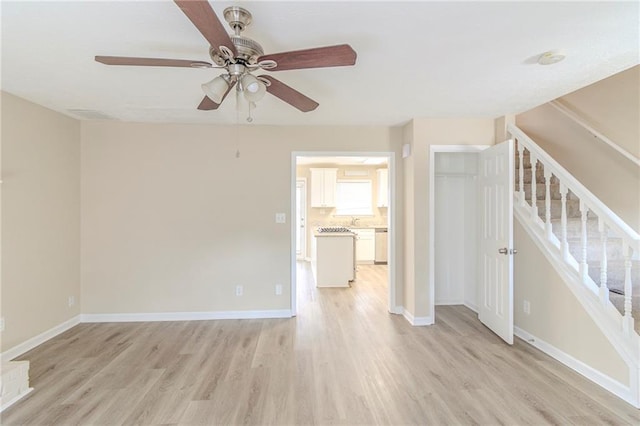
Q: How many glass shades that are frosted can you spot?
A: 3